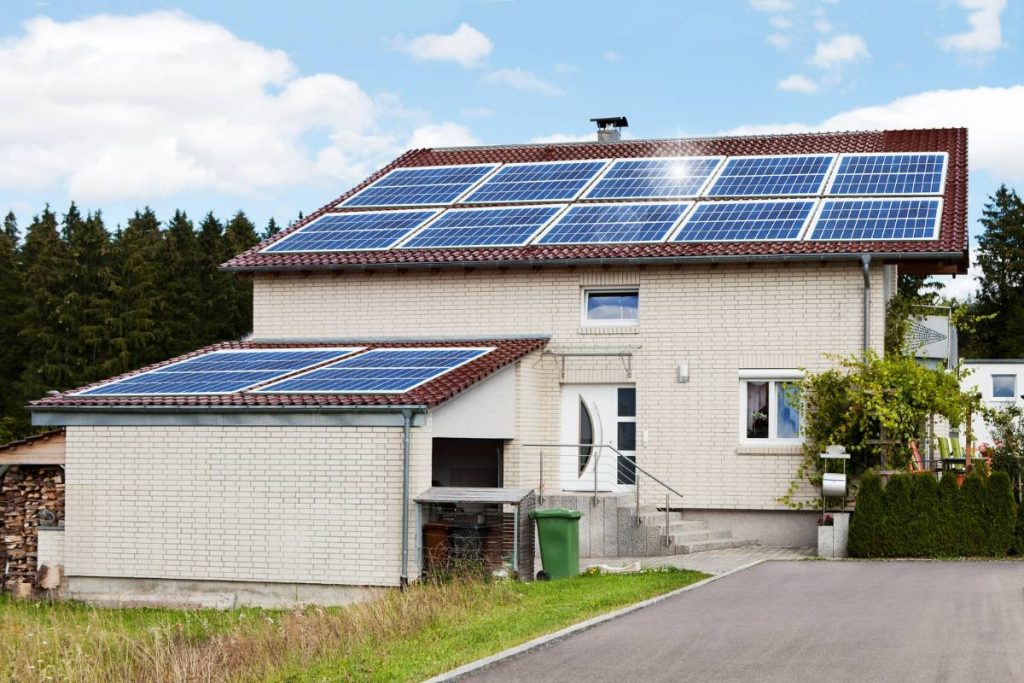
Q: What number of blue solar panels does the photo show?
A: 12